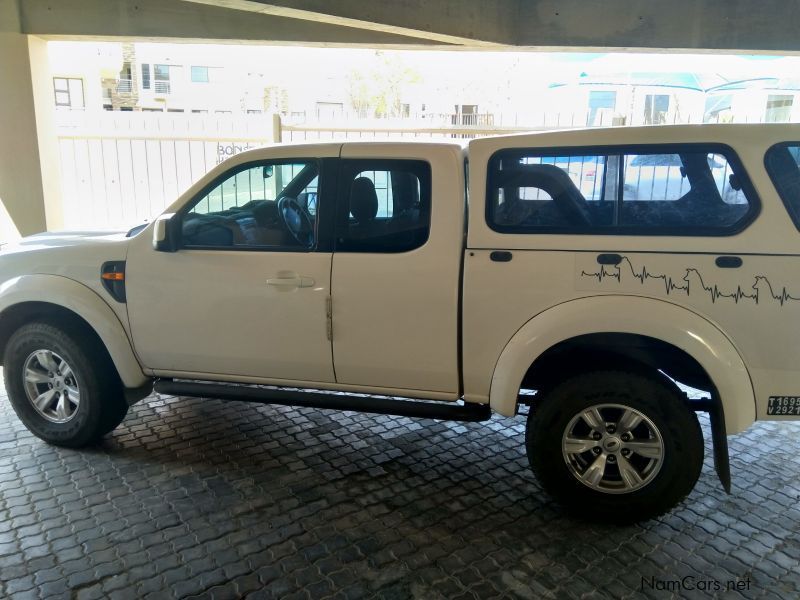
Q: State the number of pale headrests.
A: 0